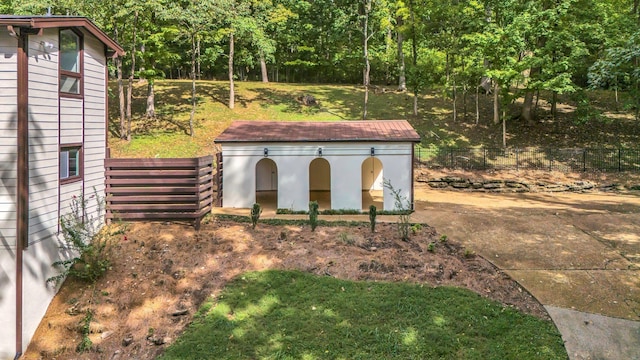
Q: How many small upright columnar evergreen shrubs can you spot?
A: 3